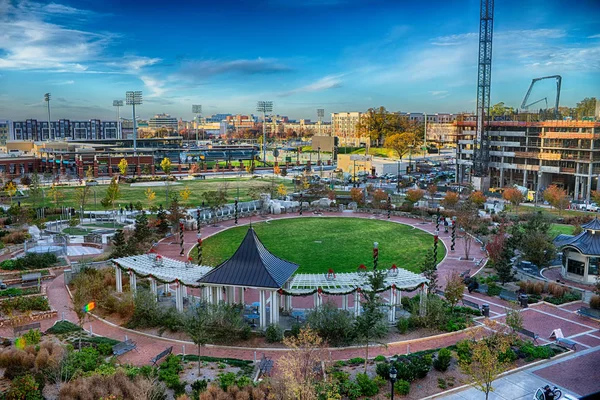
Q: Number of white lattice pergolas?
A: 2